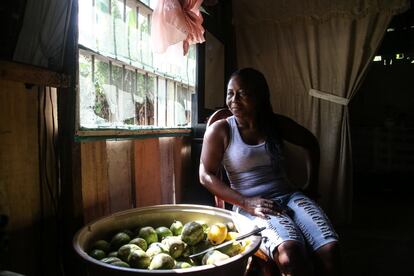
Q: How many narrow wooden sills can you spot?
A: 1